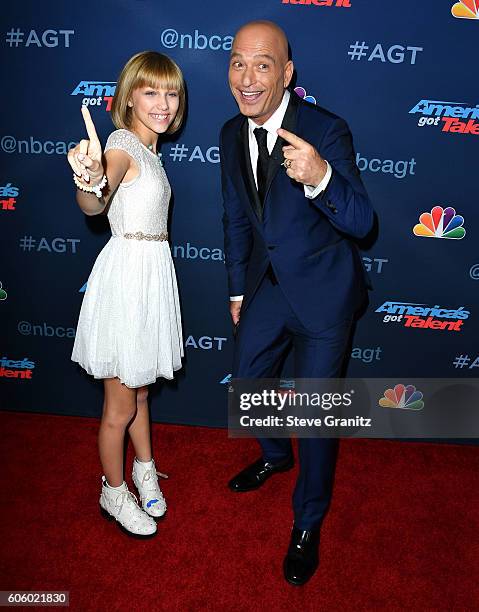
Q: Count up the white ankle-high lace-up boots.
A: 2